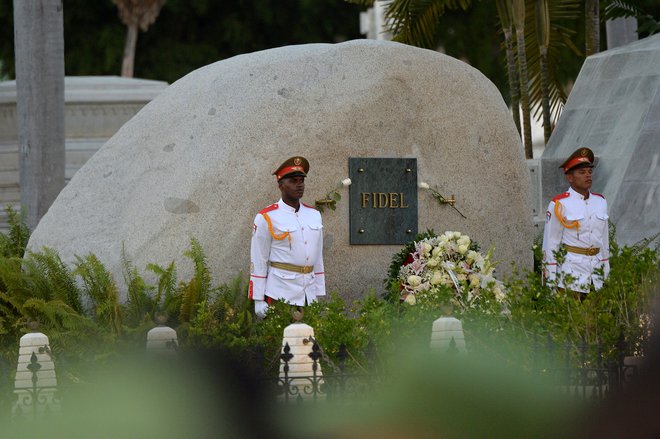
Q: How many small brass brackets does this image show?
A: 2